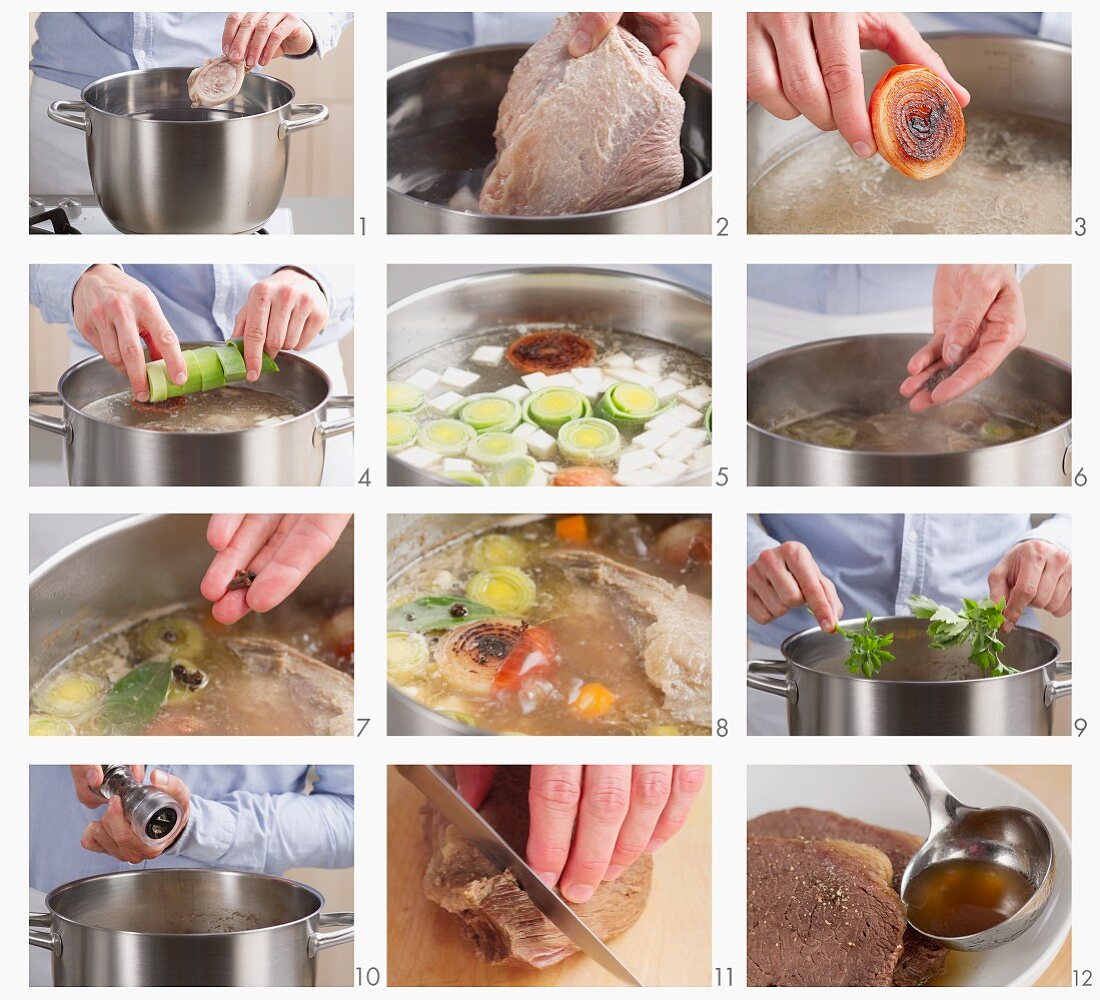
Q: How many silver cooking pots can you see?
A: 10